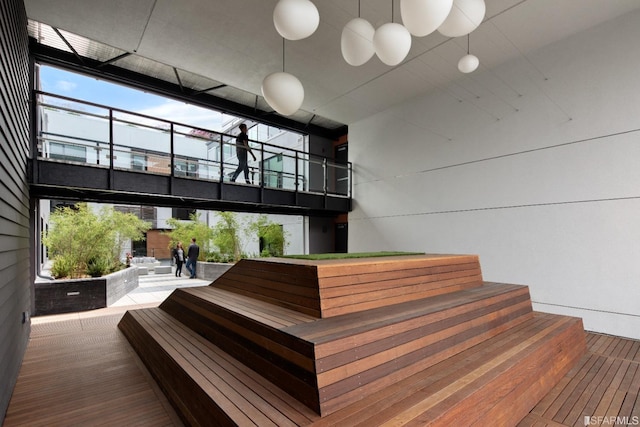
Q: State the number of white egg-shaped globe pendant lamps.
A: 7